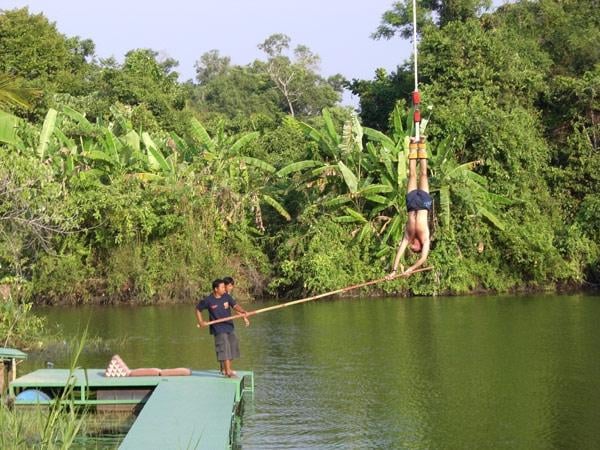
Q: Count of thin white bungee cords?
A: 1